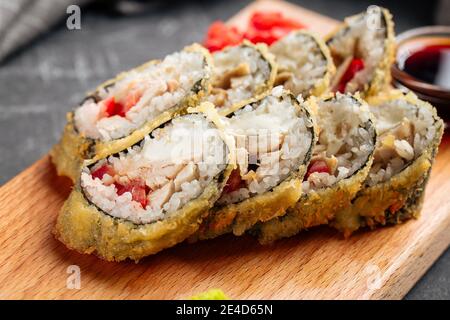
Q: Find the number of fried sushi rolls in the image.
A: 8